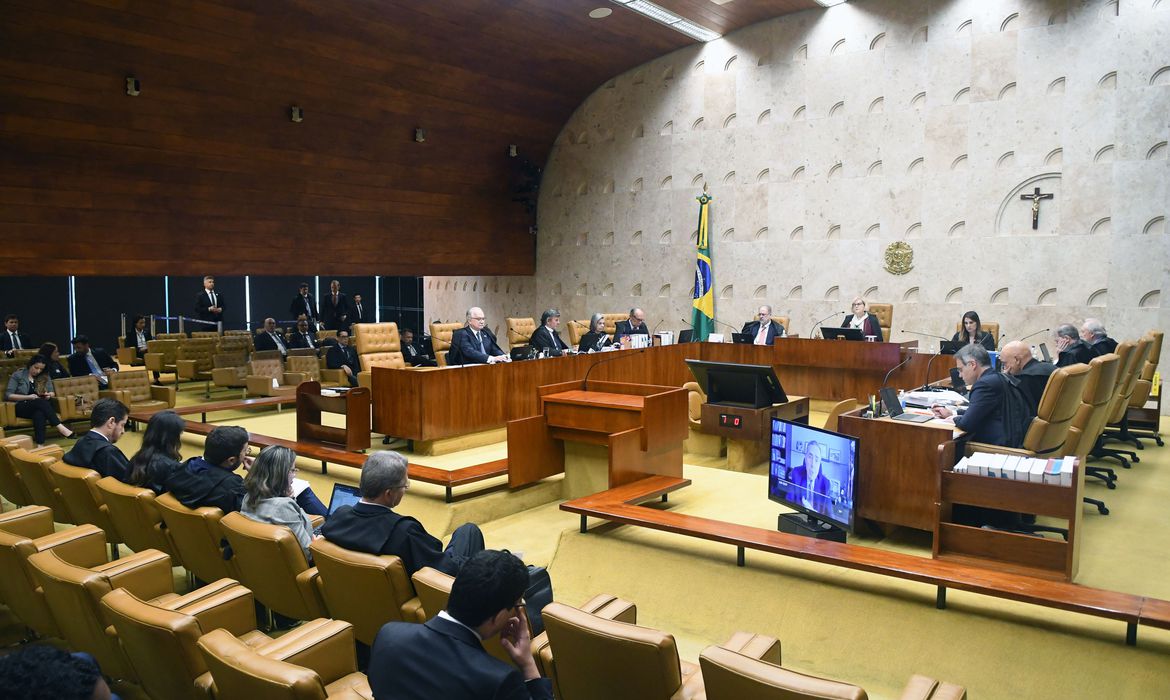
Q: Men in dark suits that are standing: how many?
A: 4